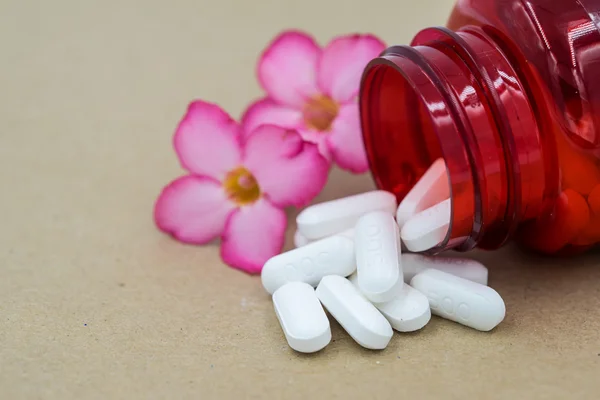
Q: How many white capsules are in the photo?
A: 11